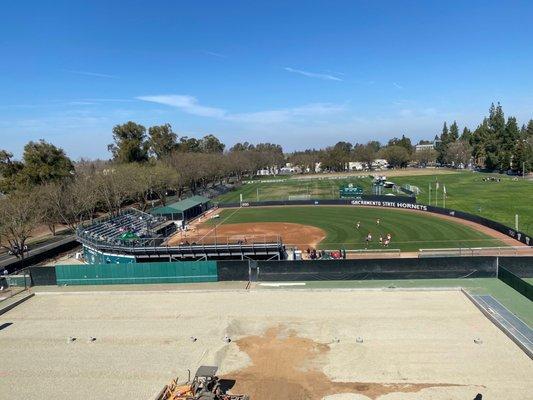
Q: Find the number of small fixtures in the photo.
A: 7